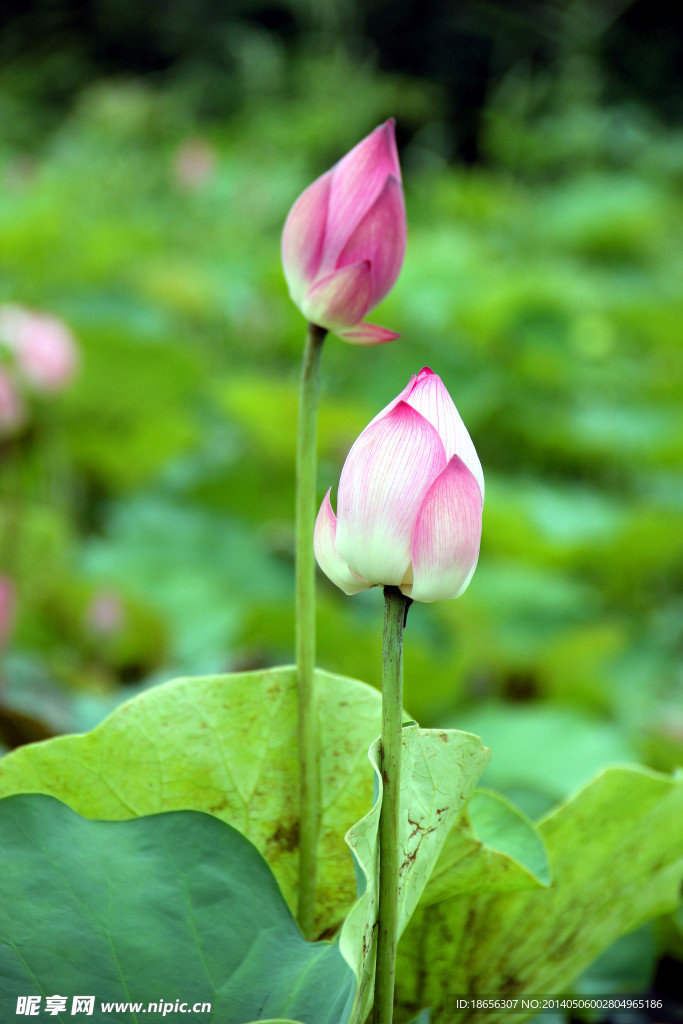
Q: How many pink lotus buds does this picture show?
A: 2